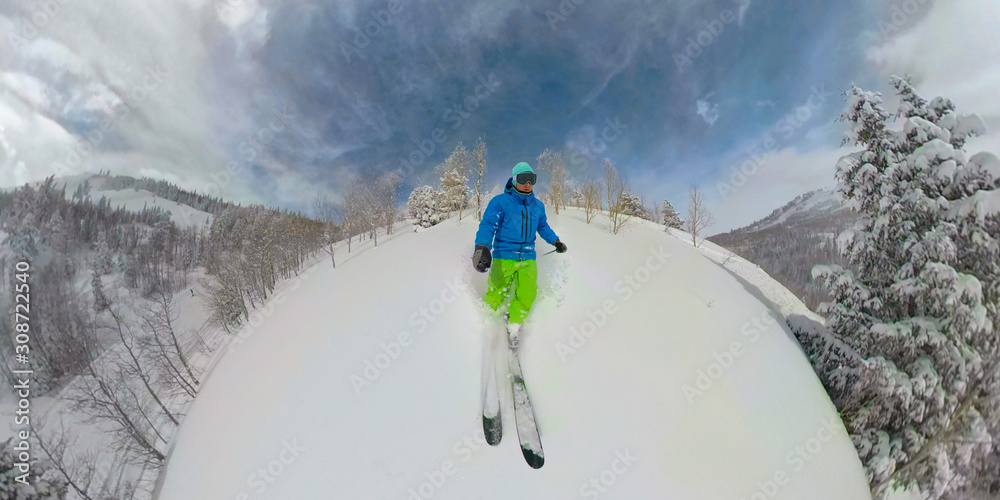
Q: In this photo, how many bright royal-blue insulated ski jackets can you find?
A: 1